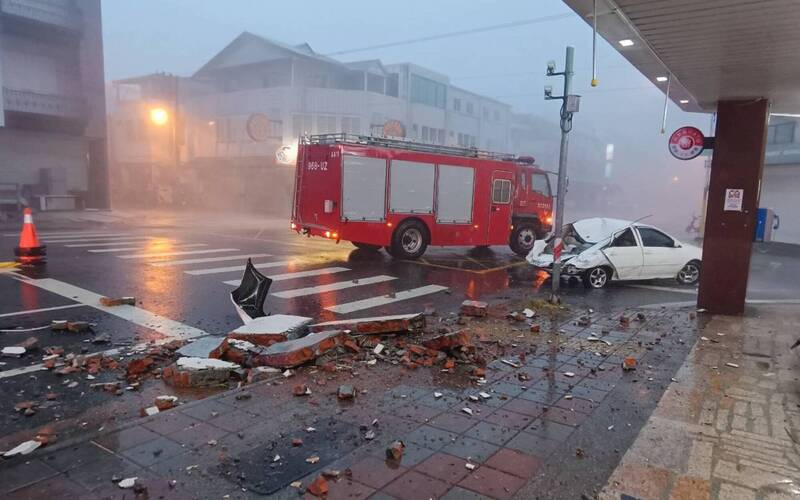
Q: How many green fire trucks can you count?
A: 0